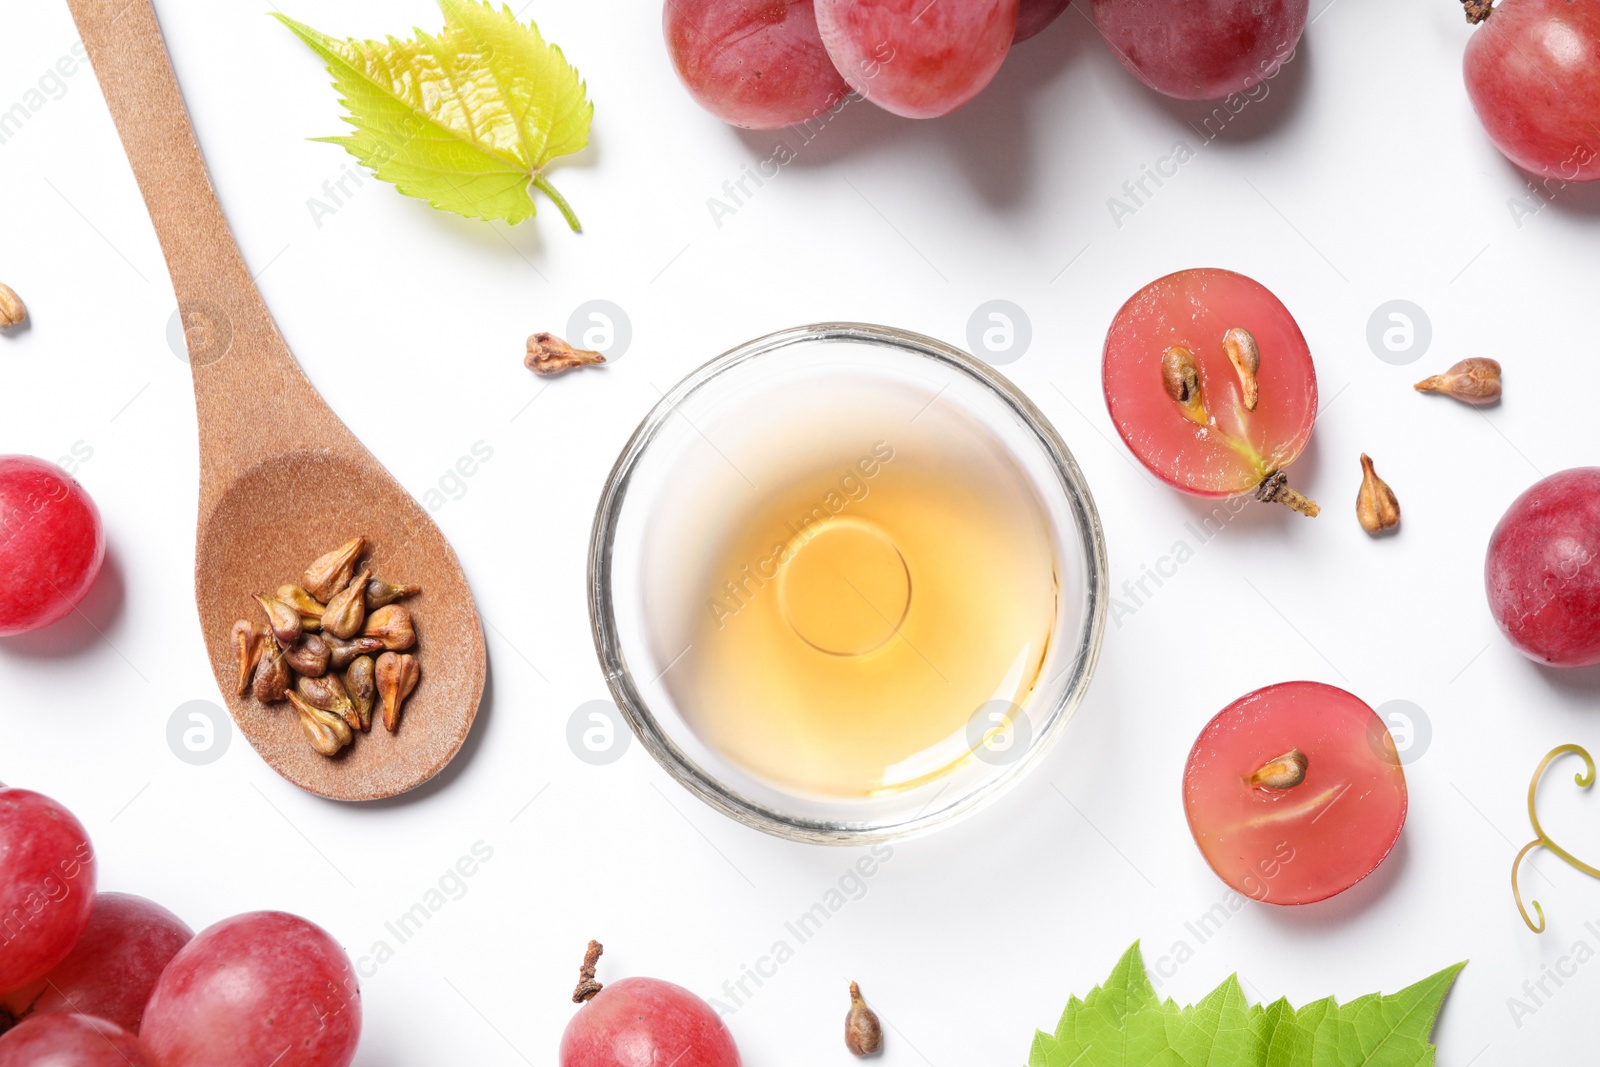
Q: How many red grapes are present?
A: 14